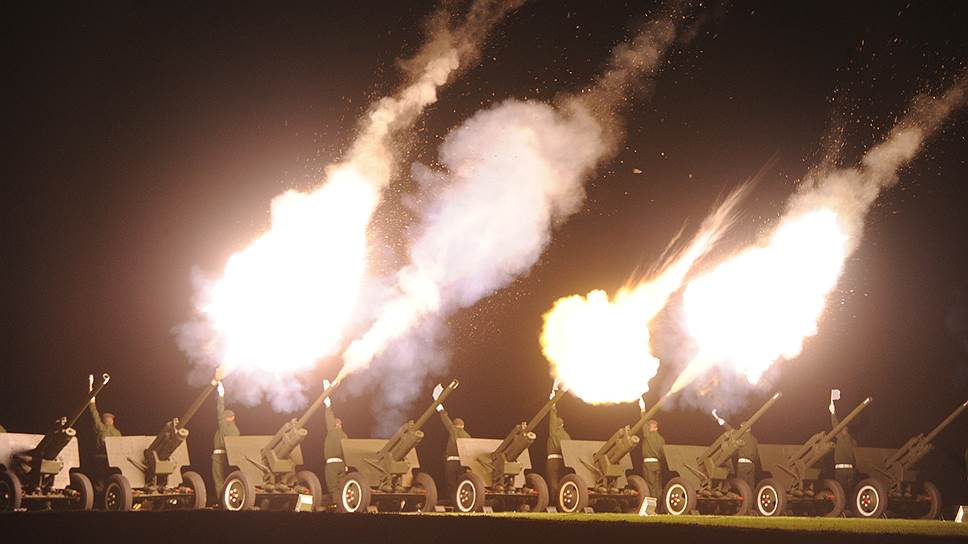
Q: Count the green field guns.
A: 9